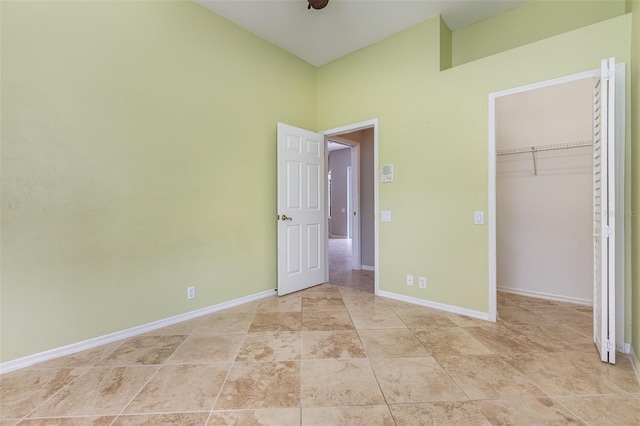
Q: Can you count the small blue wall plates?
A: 0